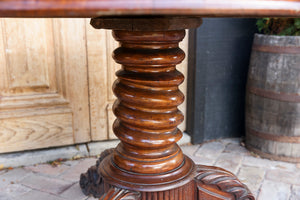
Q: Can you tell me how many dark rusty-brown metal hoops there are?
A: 4